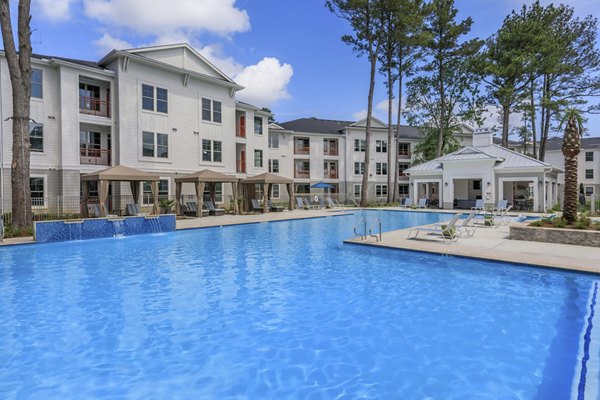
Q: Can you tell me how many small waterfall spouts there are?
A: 3